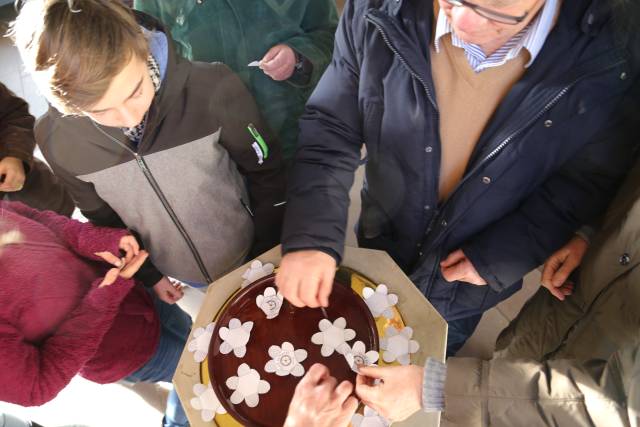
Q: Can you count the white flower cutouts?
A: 12